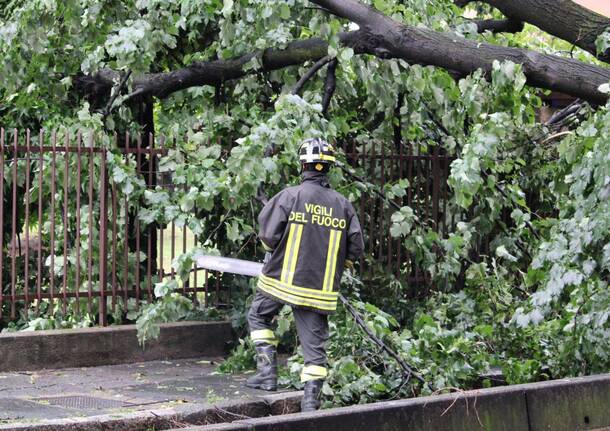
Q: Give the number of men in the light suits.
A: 0